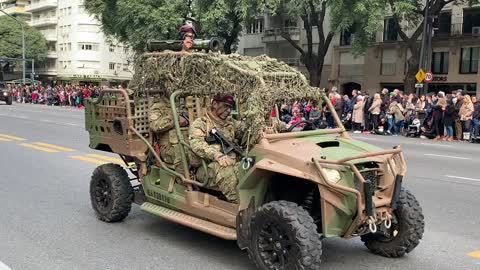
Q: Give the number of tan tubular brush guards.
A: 1